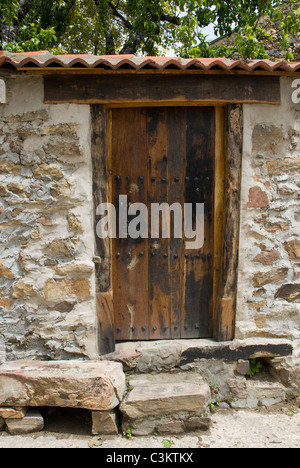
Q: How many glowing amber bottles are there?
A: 0